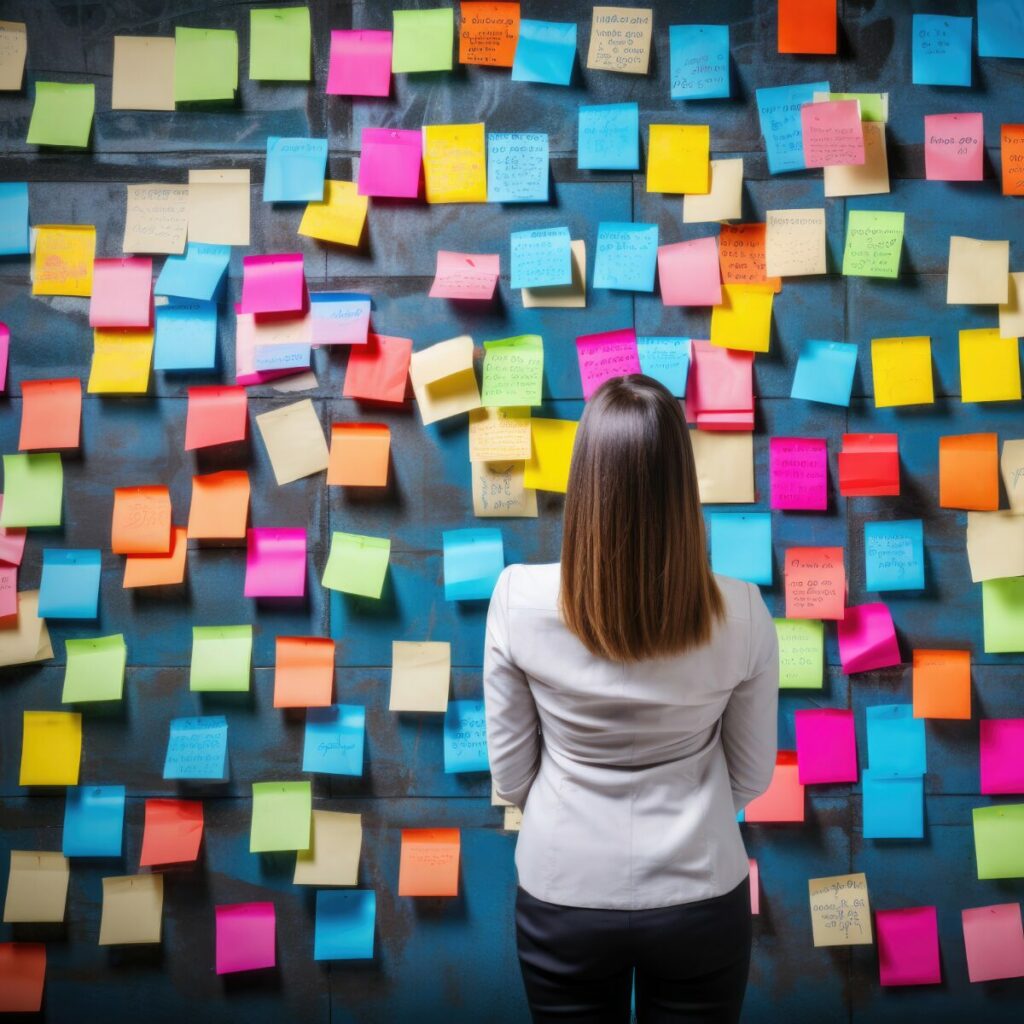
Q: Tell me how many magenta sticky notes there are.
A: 12